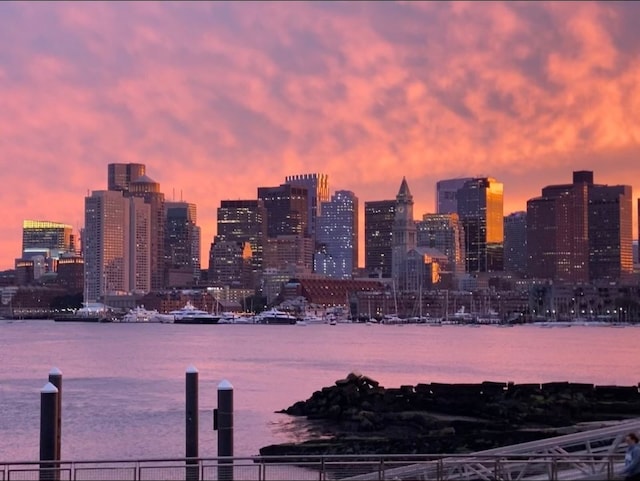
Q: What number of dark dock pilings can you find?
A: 4